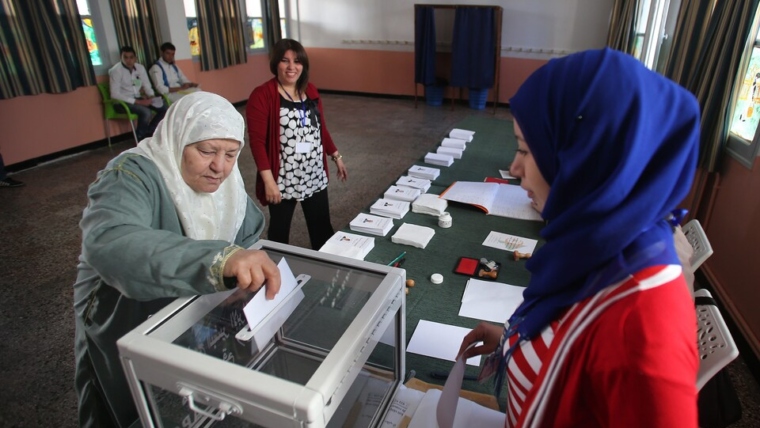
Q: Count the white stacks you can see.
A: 12